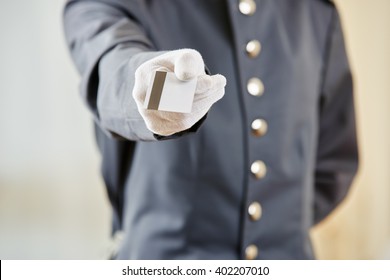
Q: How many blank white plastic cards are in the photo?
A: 1